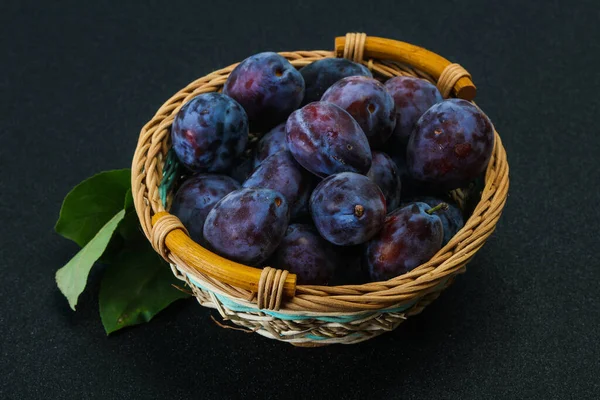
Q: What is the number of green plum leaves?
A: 3